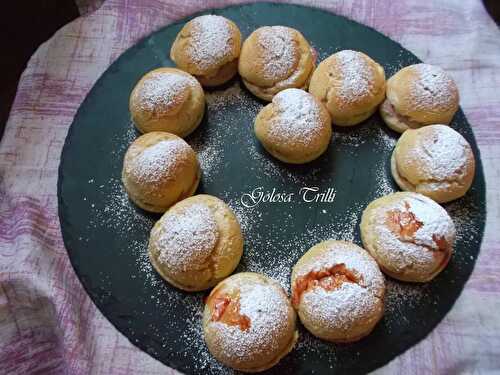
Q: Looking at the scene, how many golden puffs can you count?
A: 12